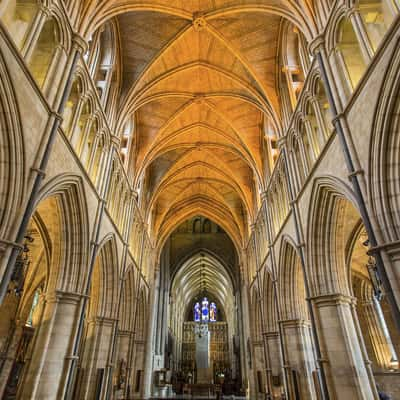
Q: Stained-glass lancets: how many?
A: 3